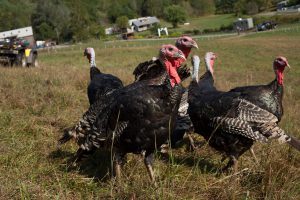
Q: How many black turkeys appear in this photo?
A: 6